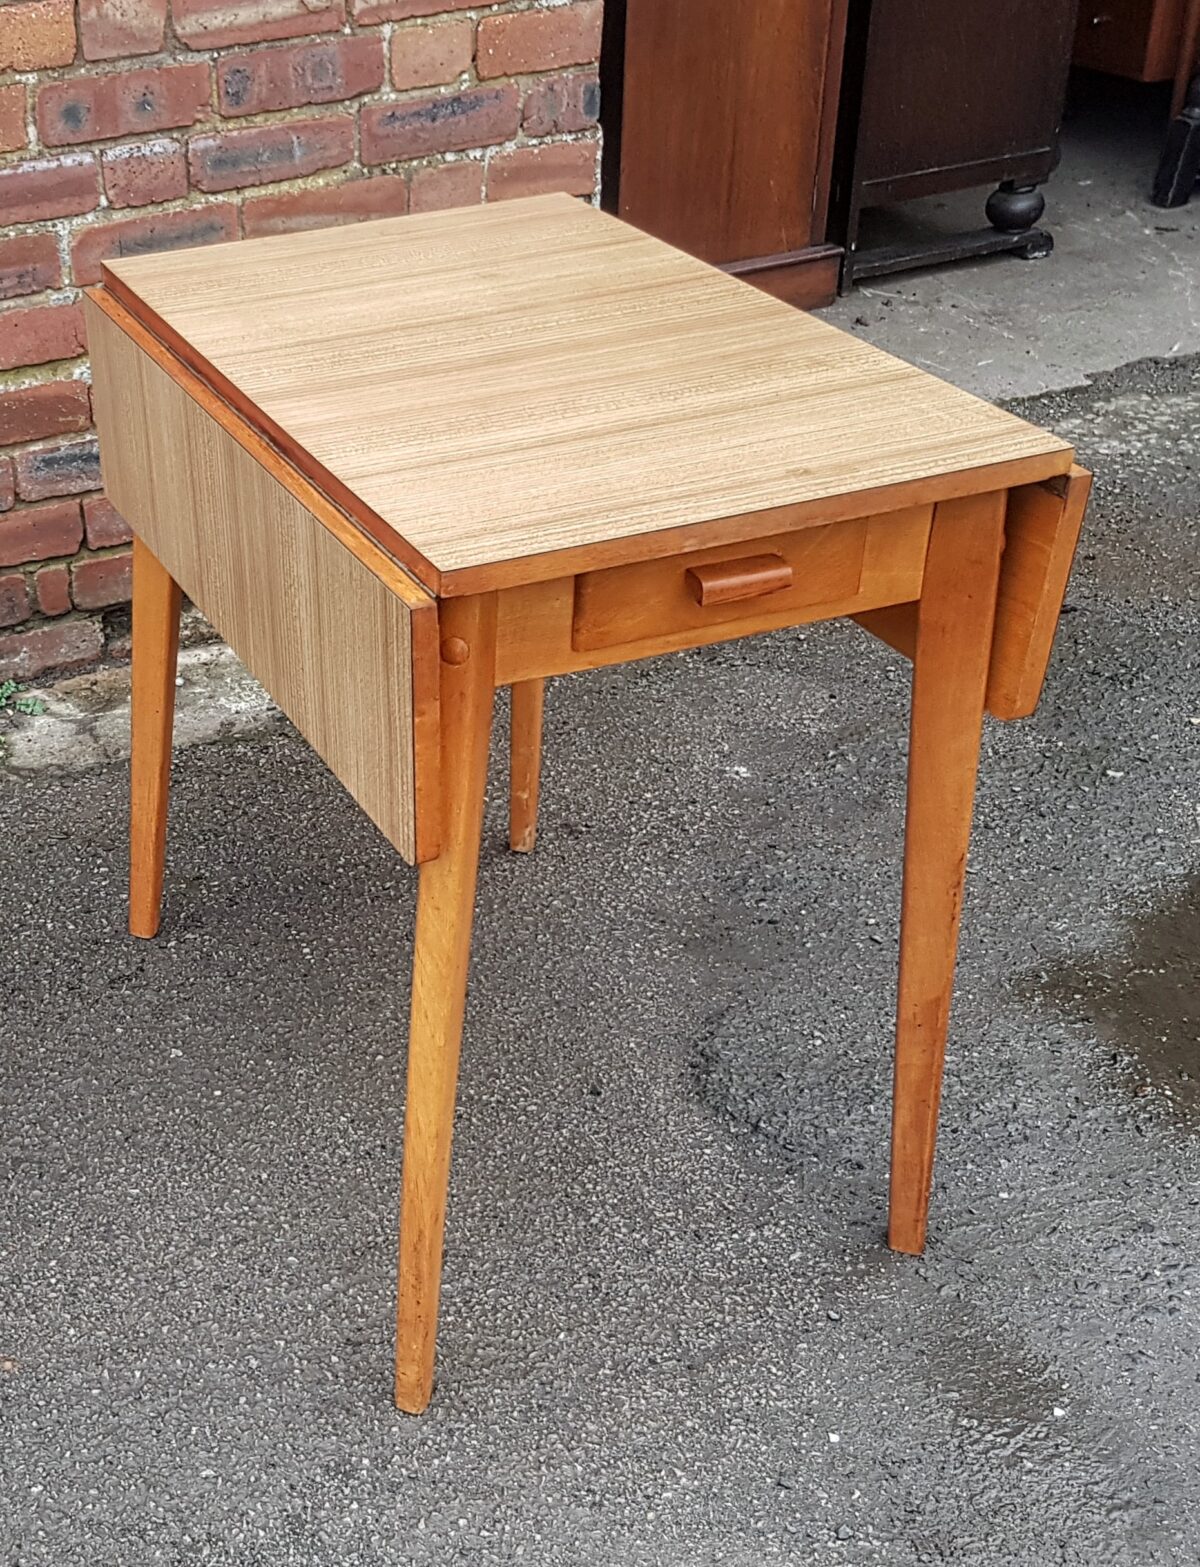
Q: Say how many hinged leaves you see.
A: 2